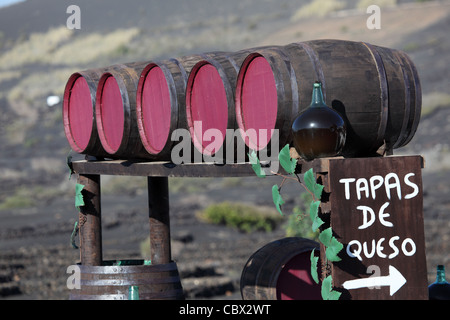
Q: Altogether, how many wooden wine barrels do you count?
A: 7